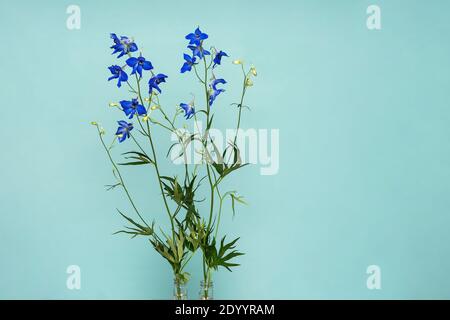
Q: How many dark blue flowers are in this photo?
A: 12